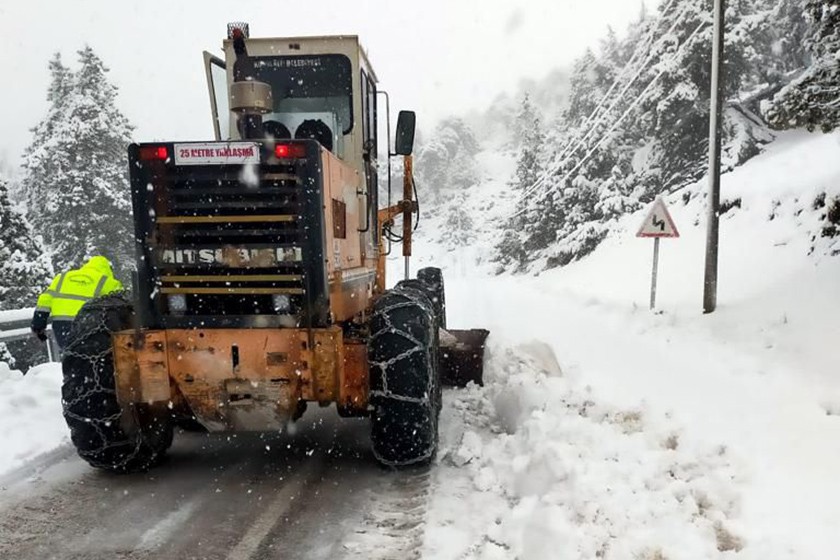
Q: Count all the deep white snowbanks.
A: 2